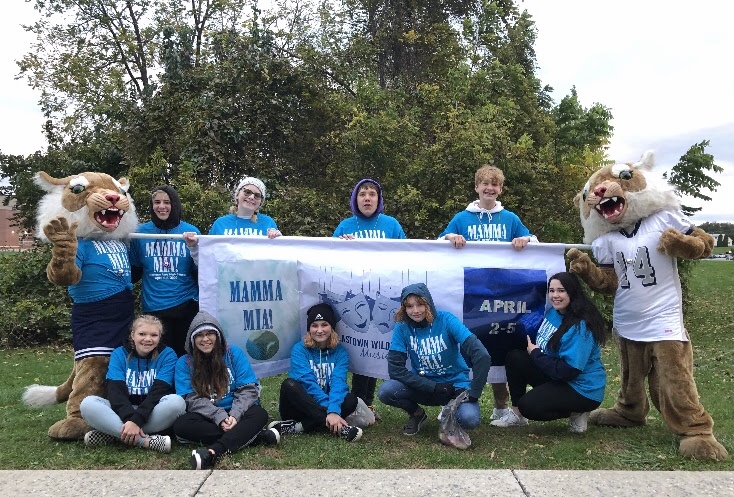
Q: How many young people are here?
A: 9